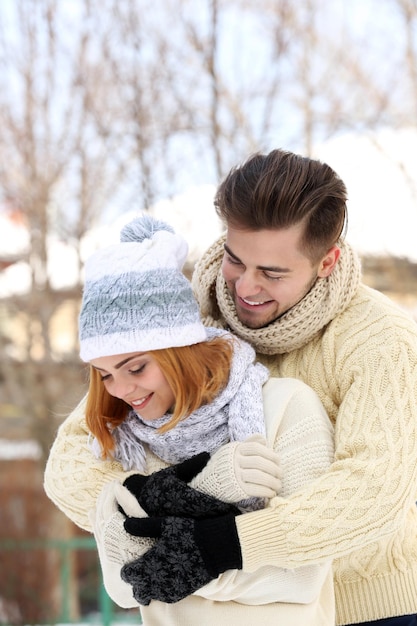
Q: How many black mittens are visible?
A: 2